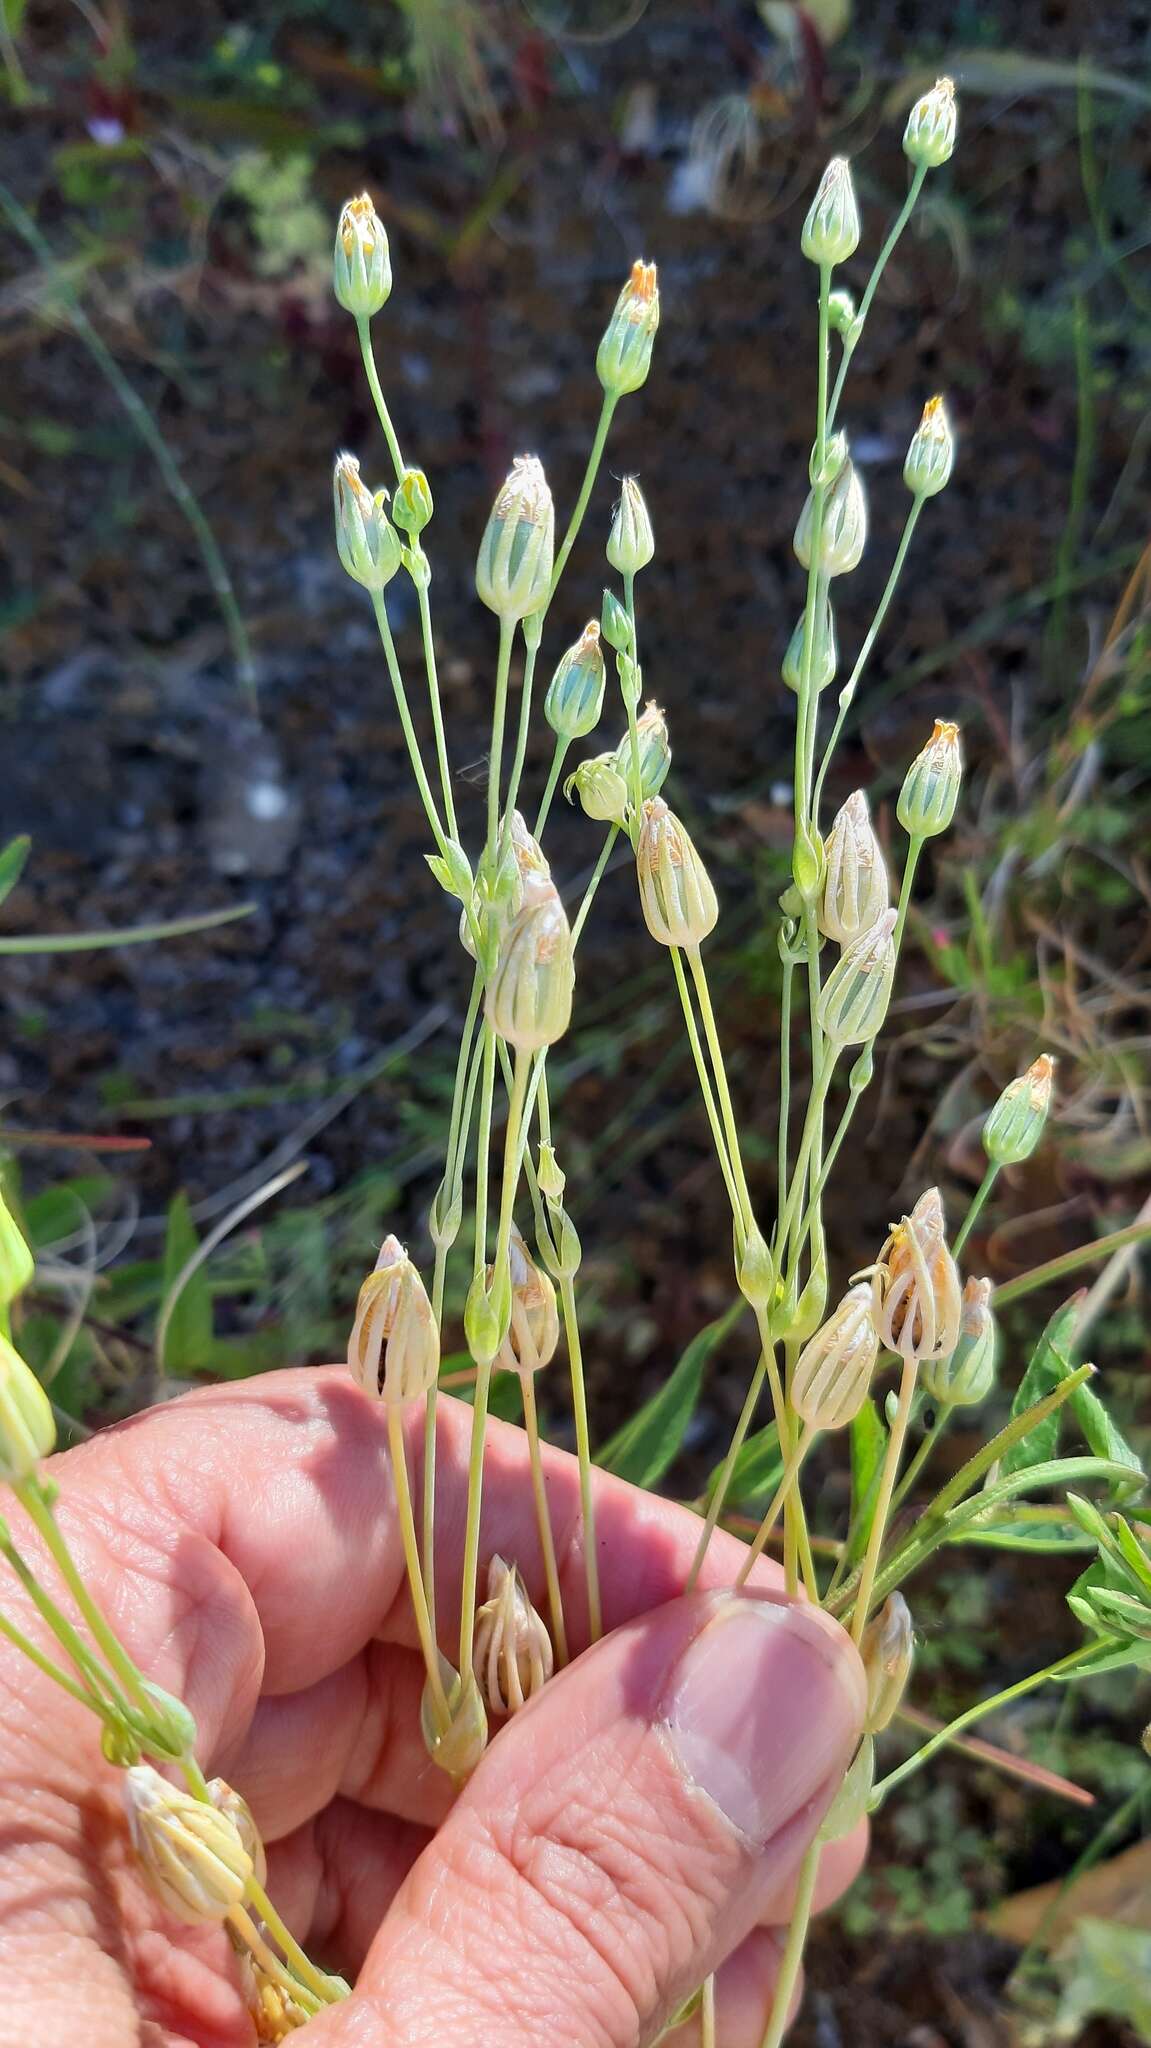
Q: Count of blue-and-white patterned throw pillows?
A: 0